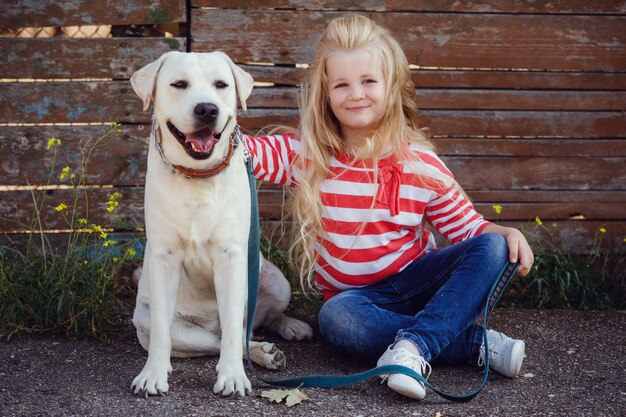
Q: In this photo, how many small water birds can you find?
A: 0